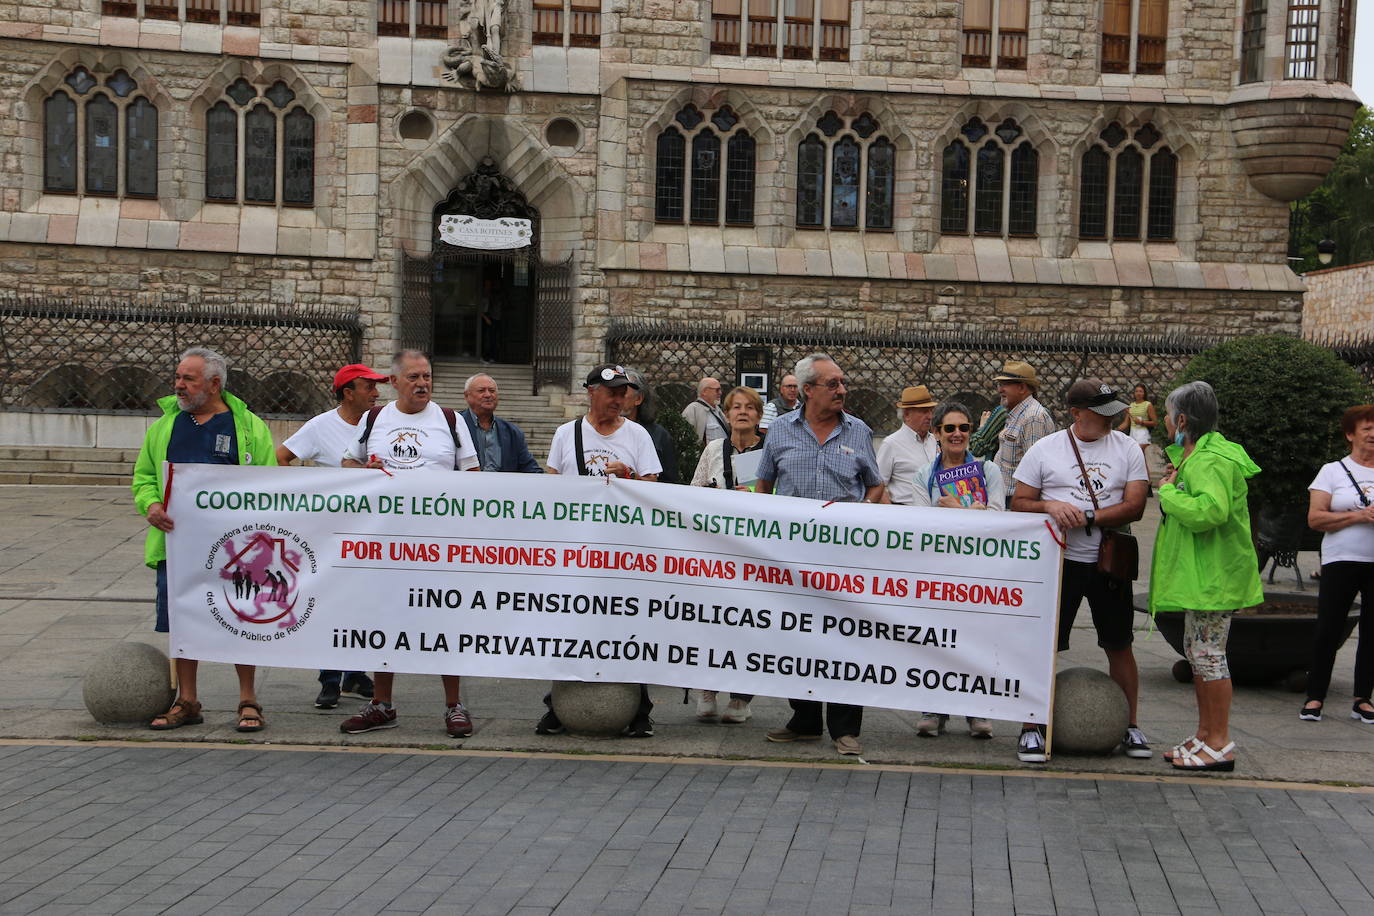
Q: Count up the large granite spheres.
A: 3